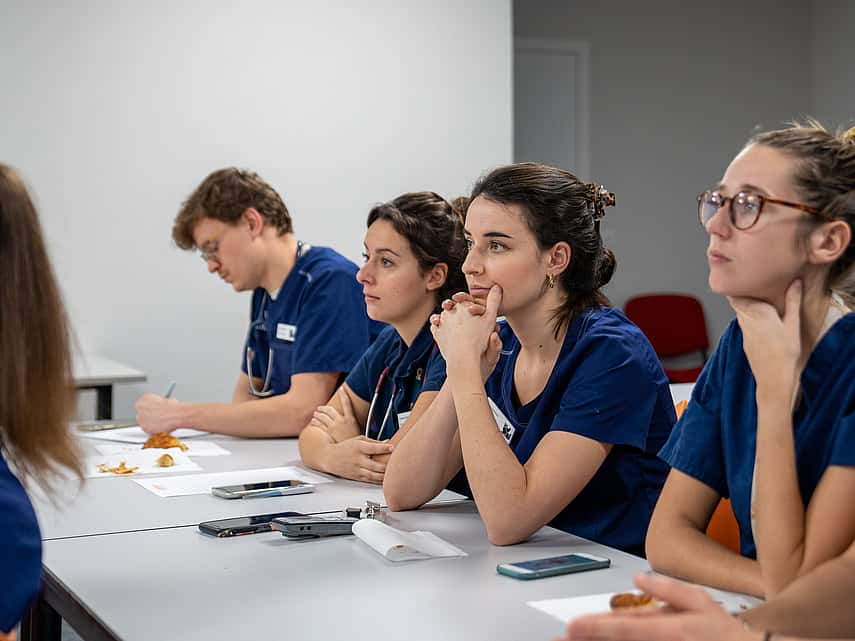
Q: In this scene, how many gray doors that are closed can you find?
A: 1